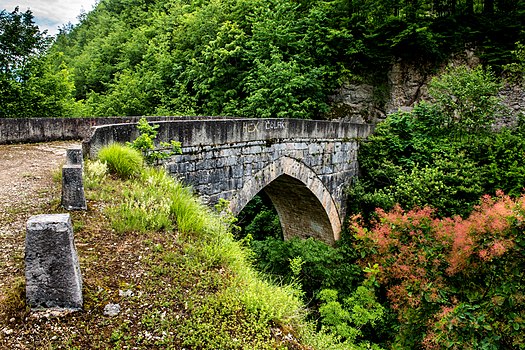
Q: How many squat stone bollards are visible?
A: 3